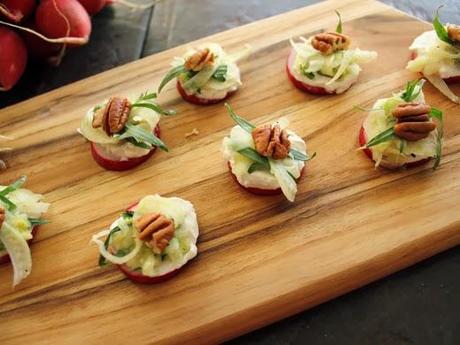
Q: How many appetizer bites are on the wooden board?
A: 8